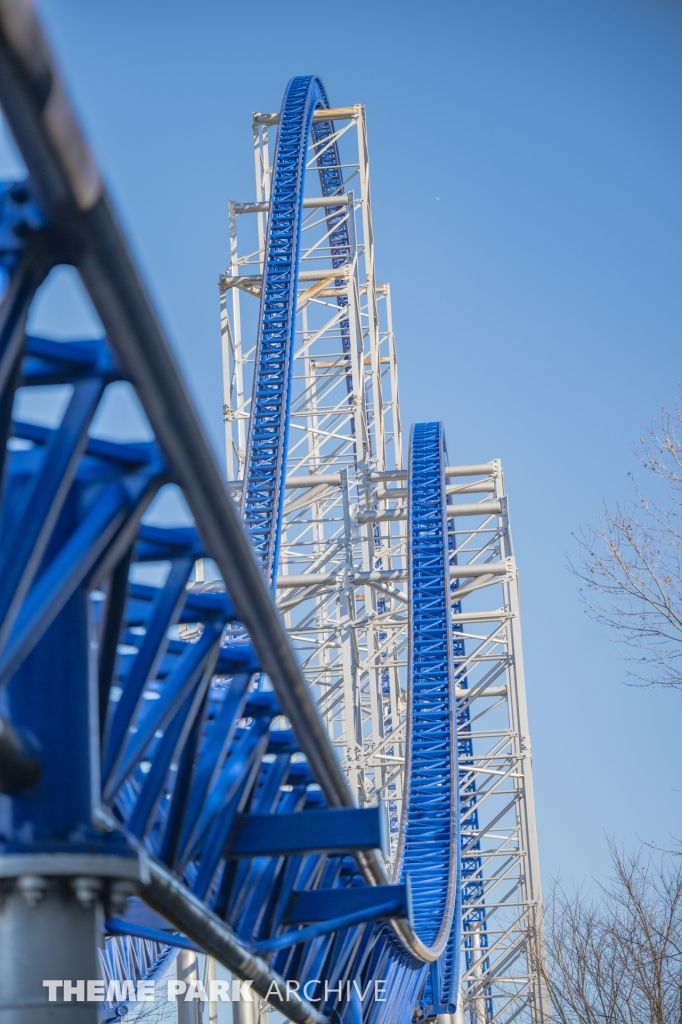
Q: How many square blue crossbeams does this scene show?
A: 2